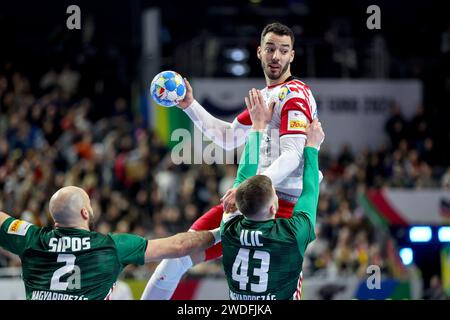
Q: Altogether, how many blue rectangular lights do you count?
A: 3